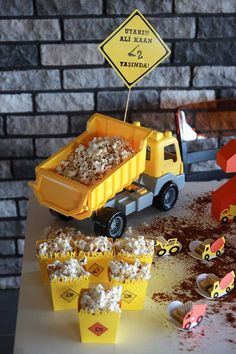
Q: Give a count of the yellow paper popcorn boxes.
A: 6